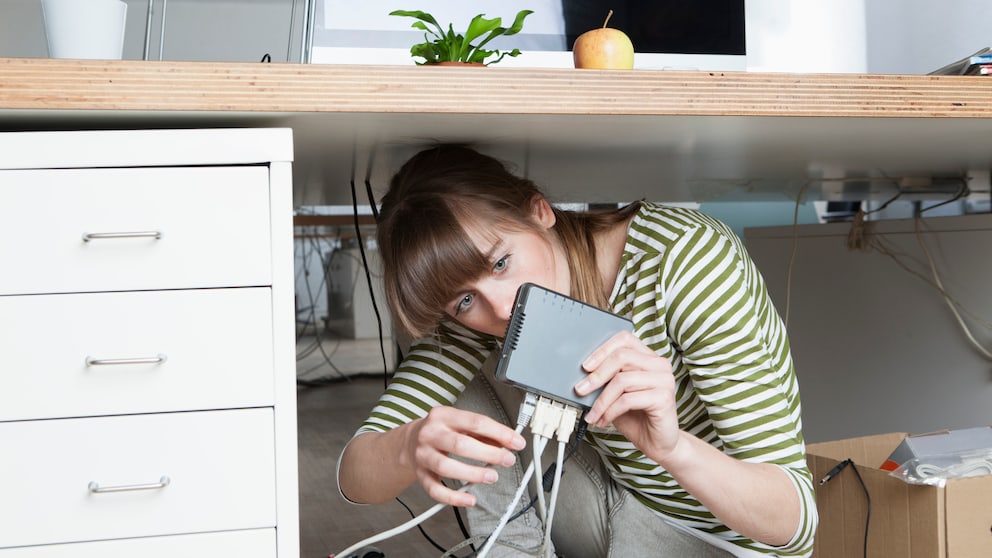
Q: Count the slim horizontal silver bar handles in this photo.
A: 3